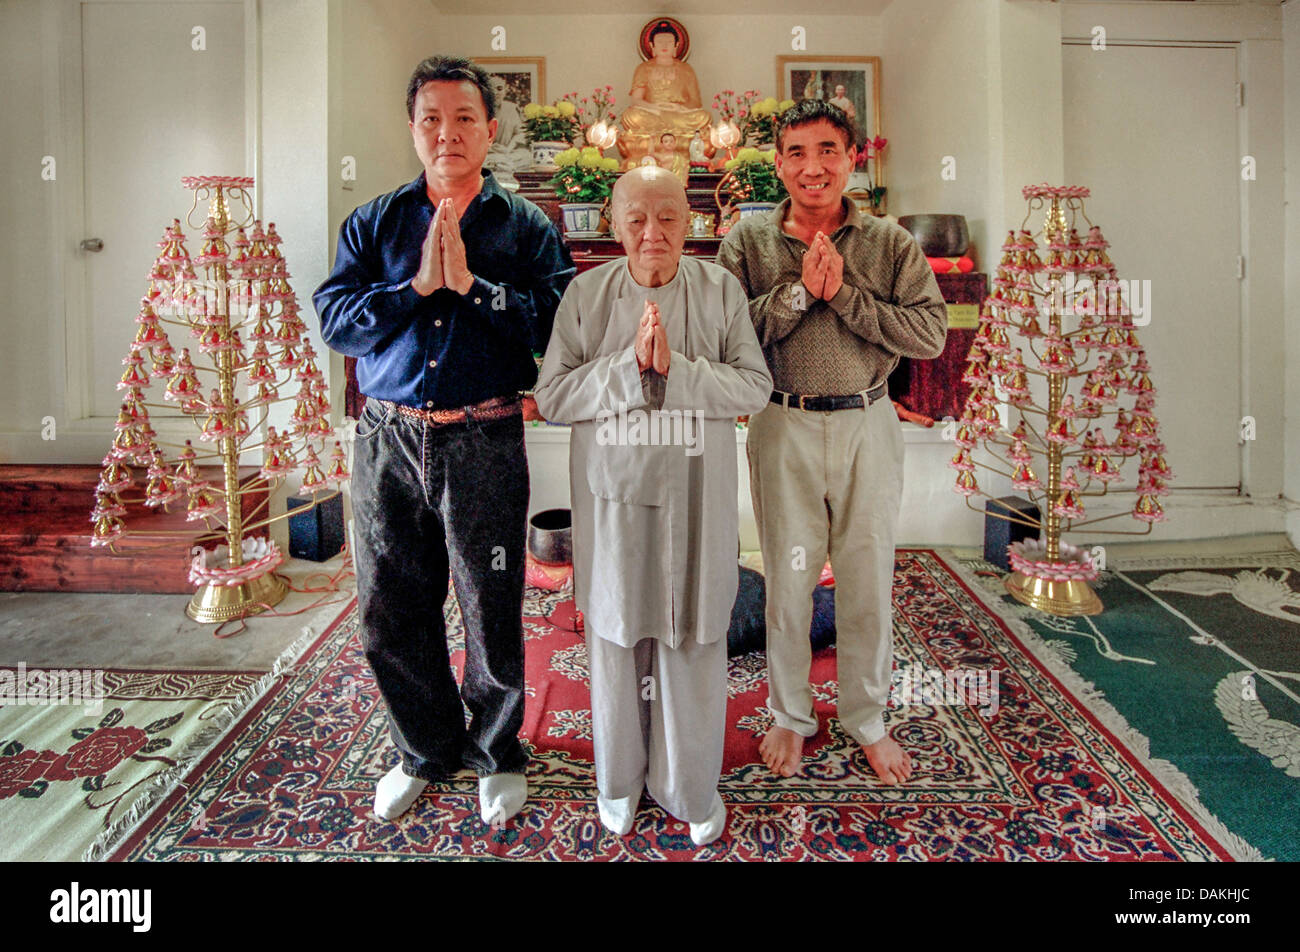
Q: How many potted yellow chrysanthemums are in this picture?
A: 4